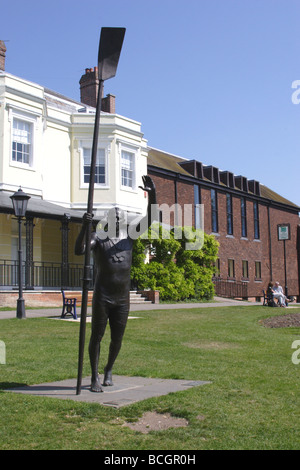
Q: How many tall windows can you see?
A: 5